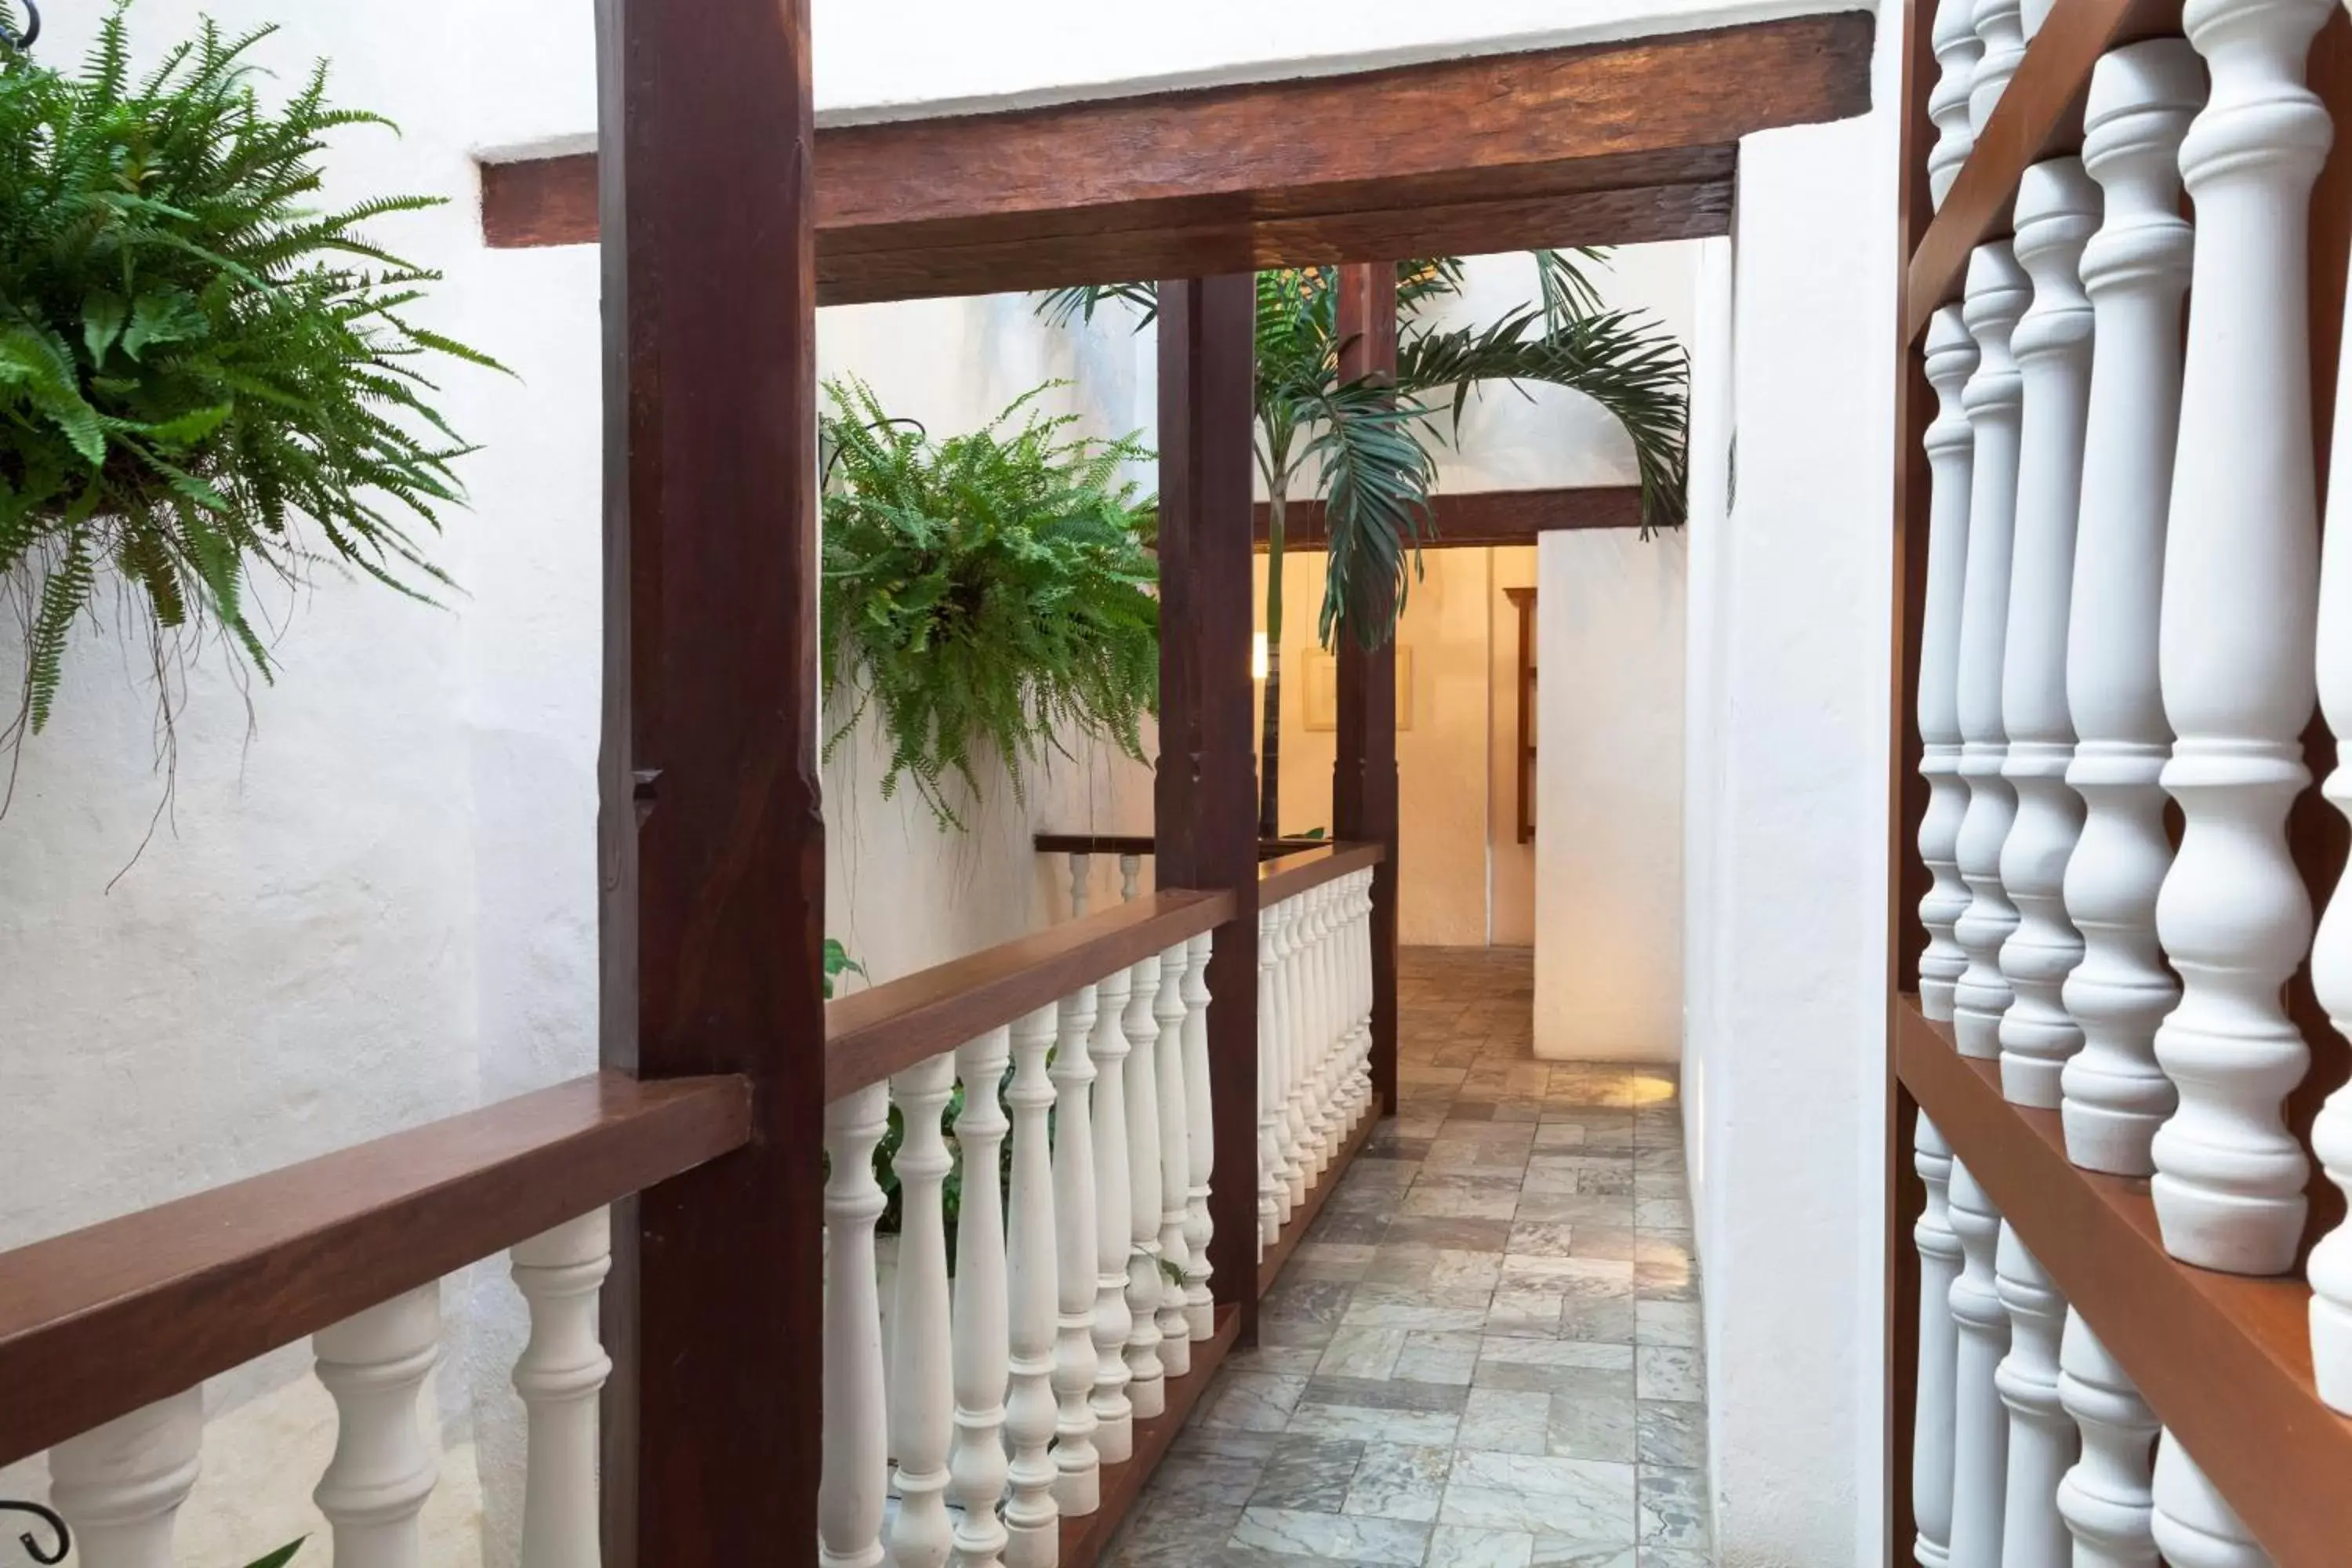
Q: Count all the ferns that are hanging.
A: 2